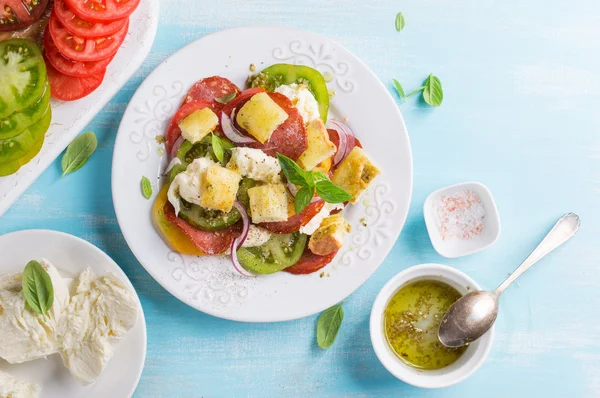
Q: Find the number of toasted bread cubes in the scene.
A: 7